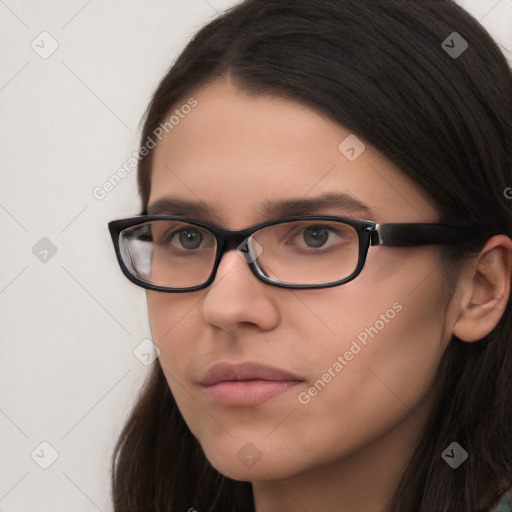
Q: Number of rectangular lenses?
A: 2